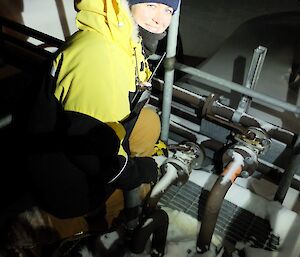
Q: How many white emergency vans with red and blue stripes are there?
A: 0